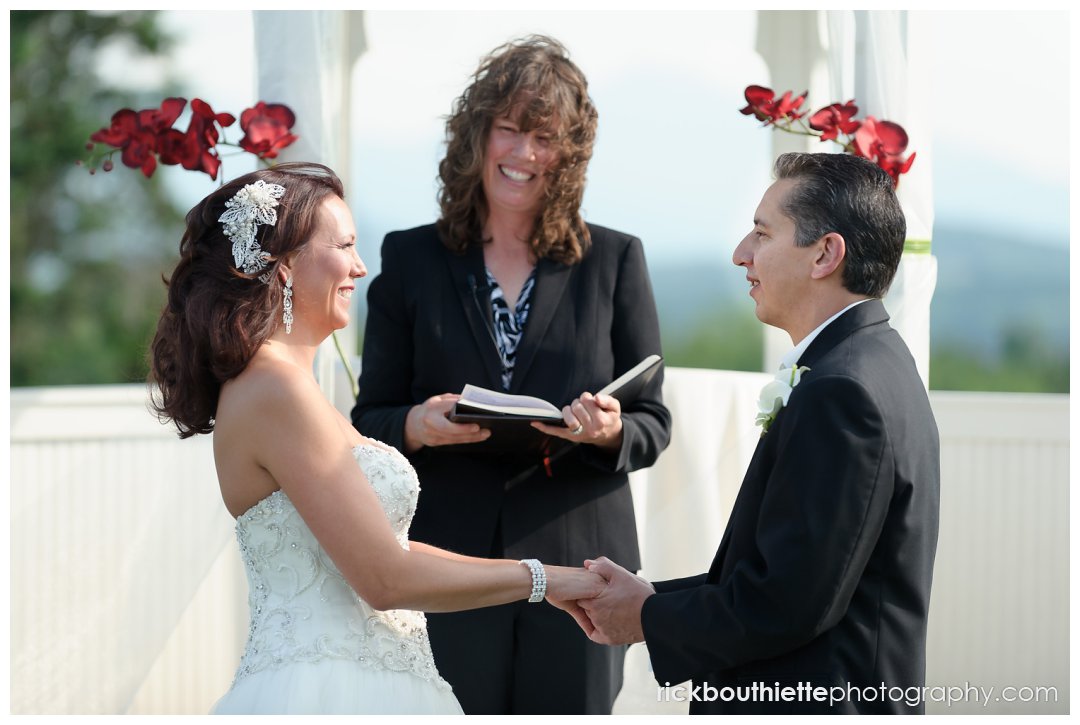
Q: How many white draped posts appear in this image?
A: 2